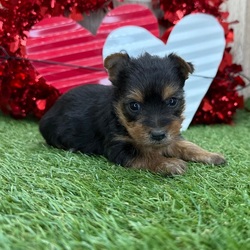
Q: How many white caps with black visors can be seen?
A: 0